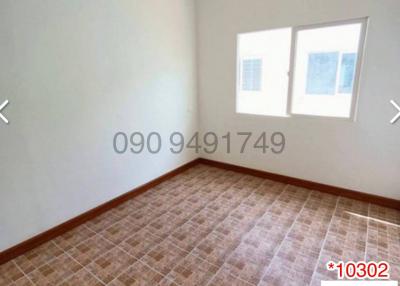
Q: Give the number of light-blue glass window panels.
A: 3